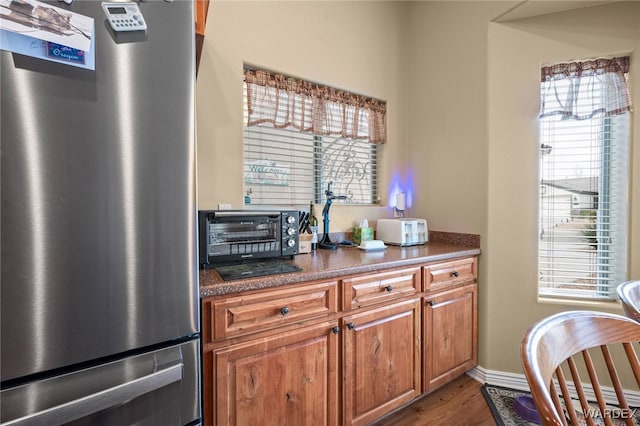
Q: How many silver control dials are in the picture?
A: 3